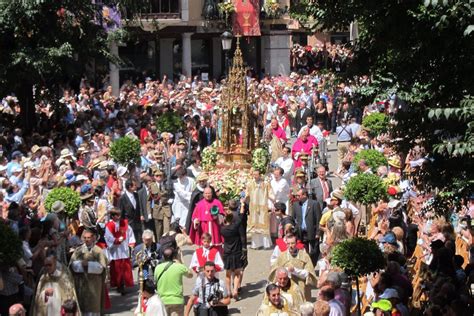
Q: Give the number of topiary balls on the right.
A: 4